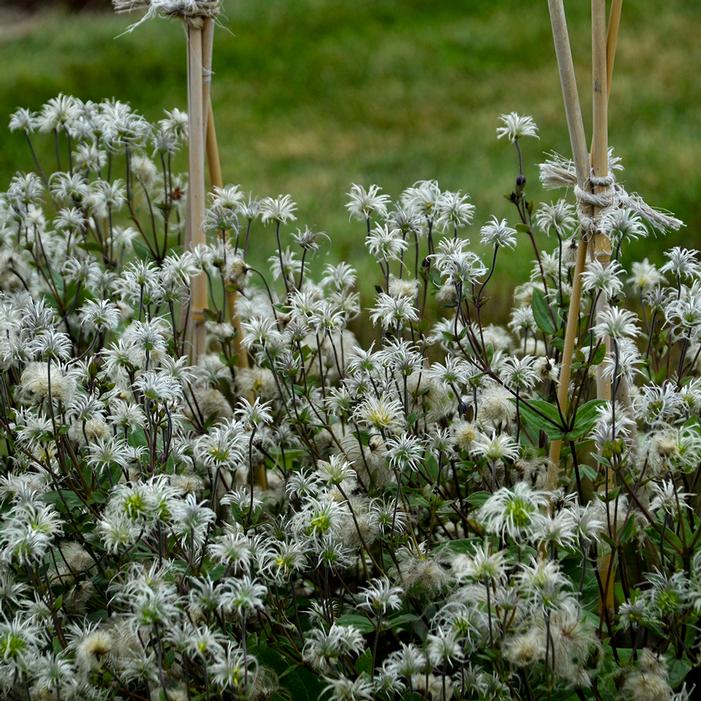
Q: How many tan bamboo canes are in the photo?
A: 6